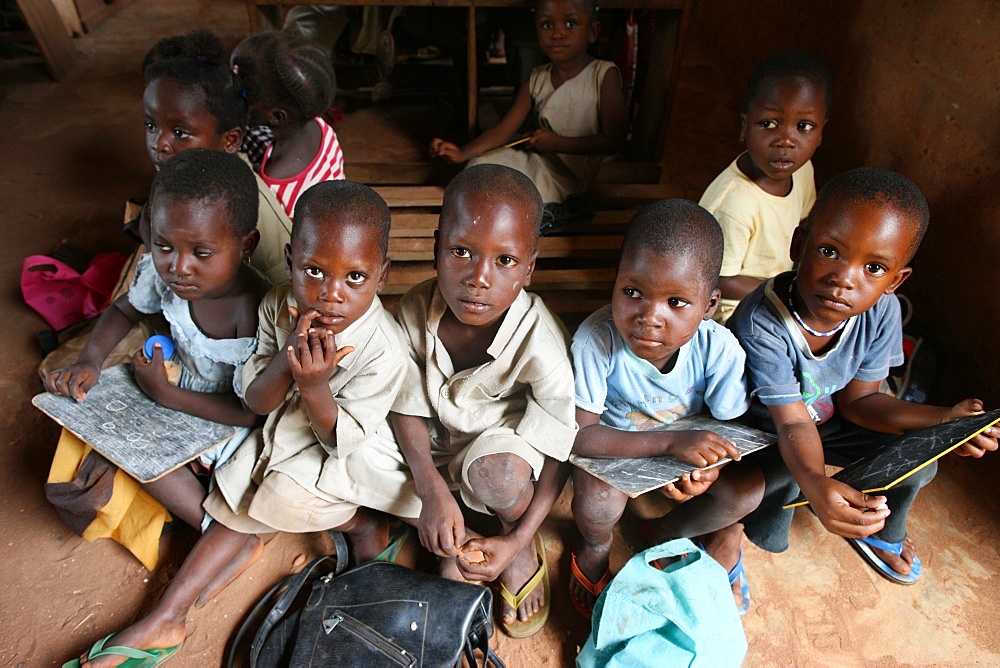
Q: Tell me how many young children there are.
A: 9